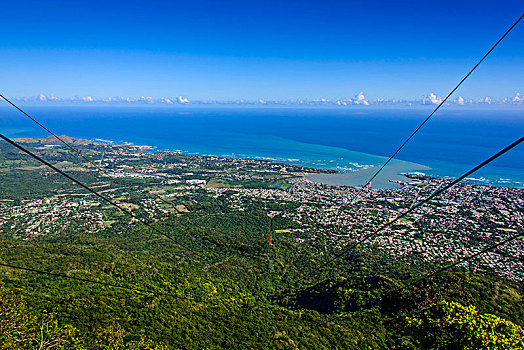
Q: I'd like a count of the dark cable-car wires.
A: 6